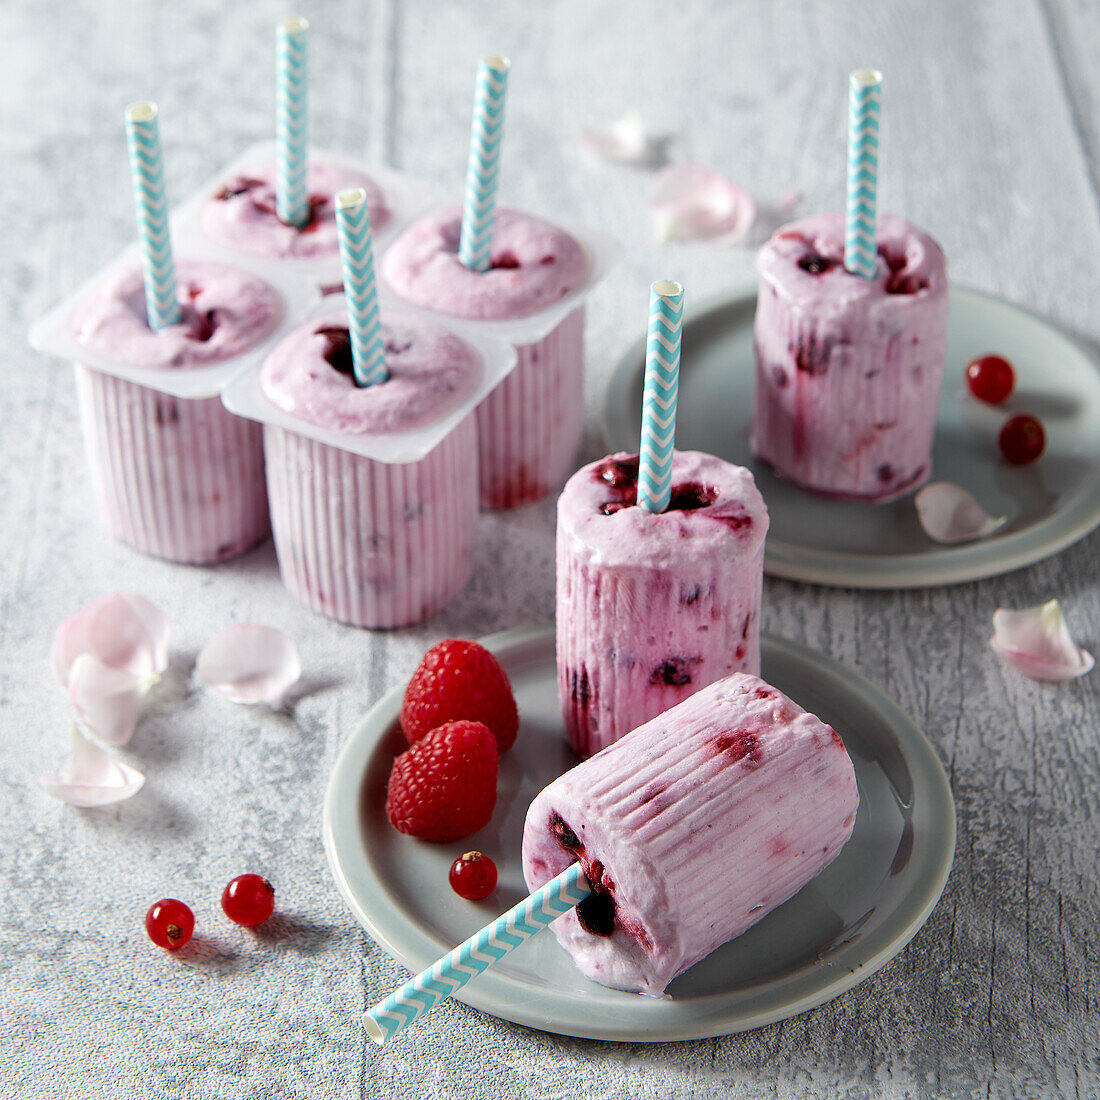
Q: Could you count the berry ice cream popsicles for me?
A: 7